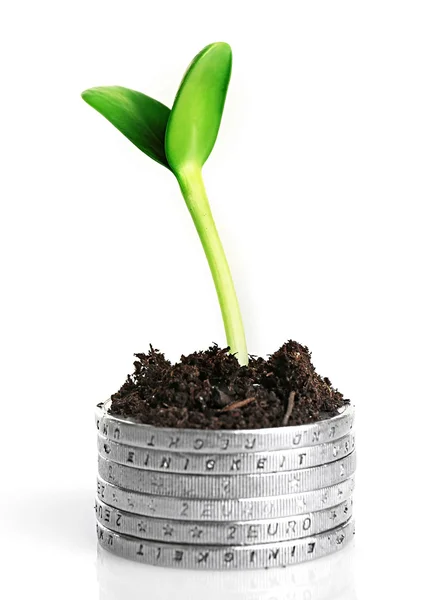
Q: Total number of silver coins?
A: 6